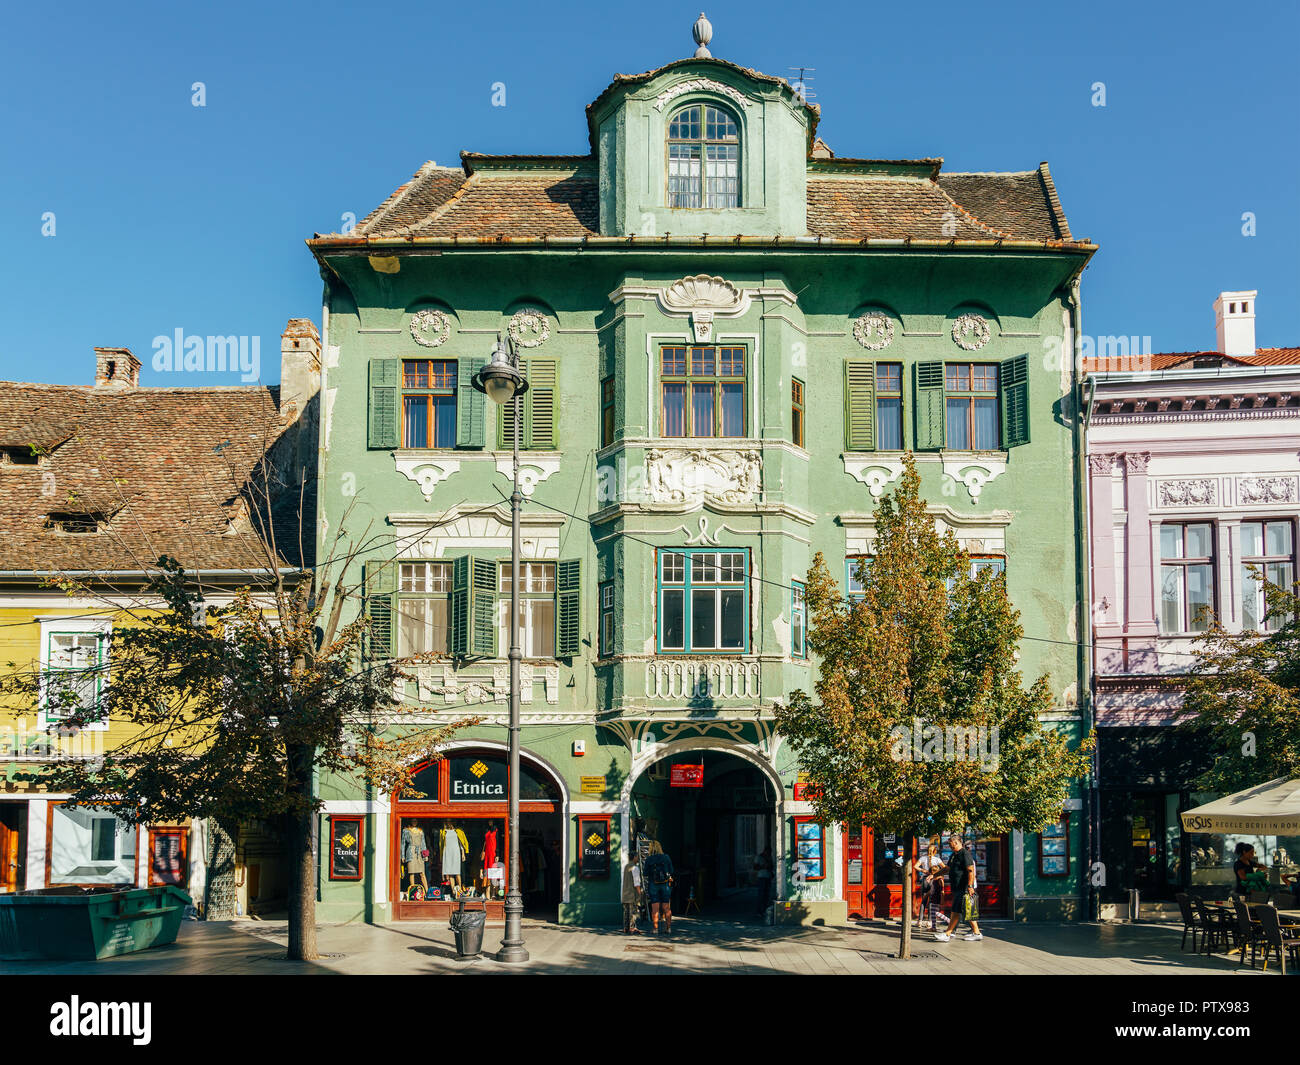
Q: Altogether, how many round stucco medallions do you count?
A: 4